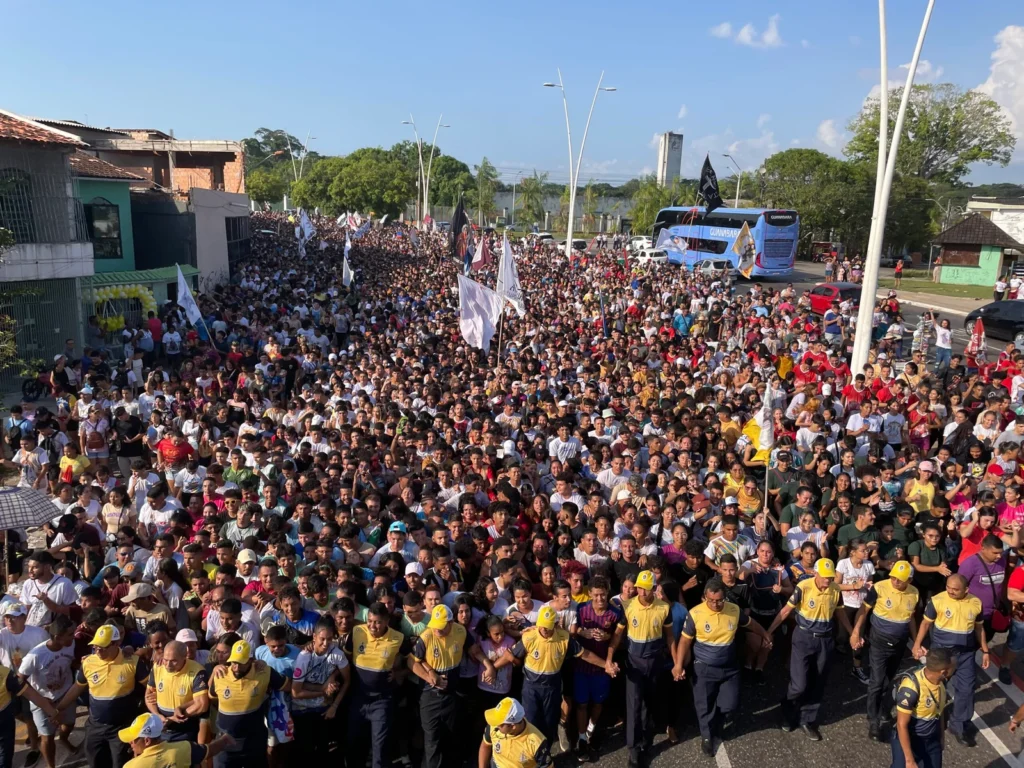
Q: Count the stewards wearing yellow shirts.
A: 15